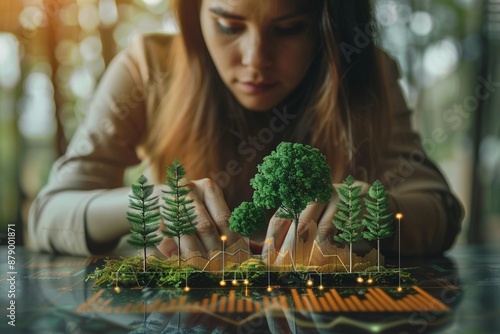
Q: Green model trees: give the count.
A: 6